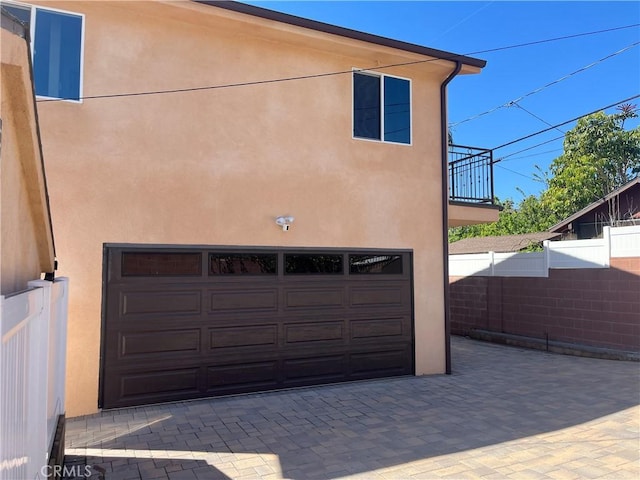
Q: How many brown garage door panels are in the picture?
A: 12